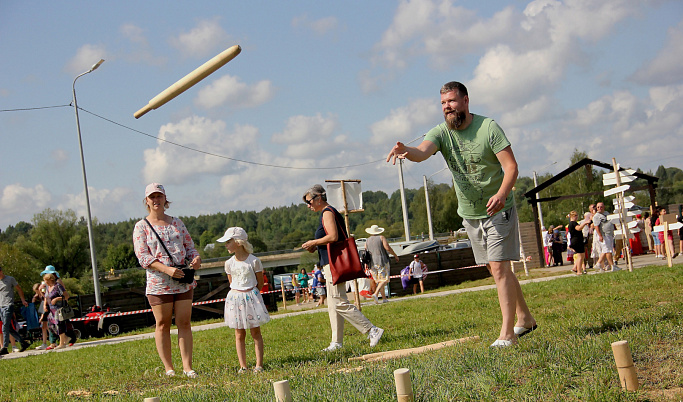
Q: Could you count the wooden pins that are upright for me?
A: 4